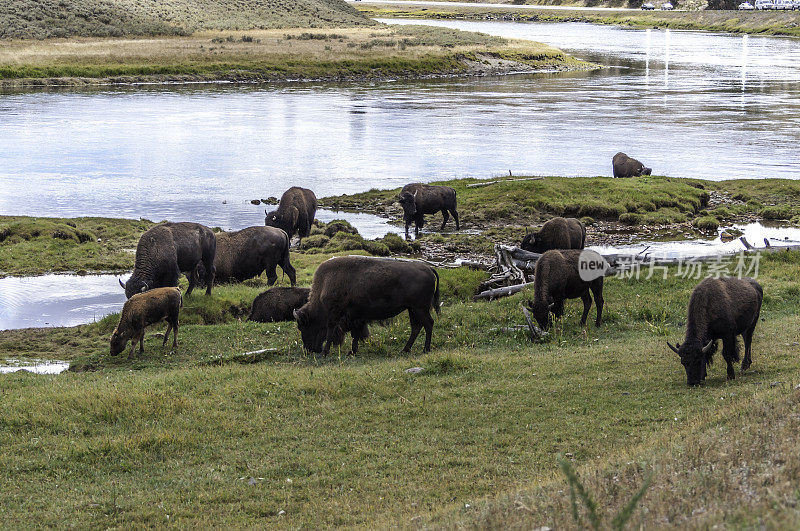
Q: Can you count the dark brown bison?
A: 10